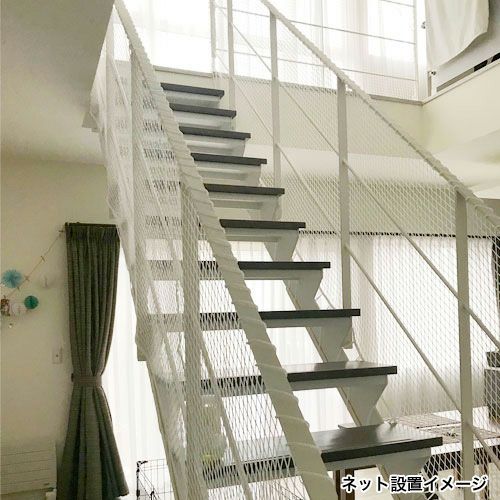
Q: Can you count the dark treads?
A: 10